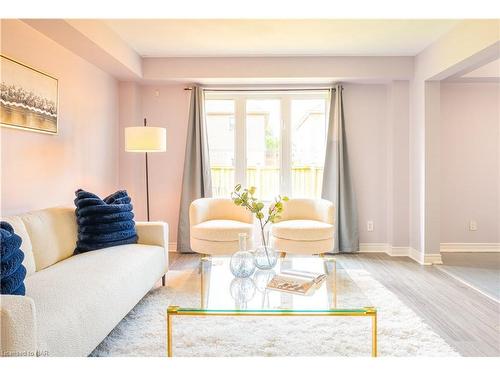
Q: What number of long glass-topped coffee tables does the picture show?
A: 1